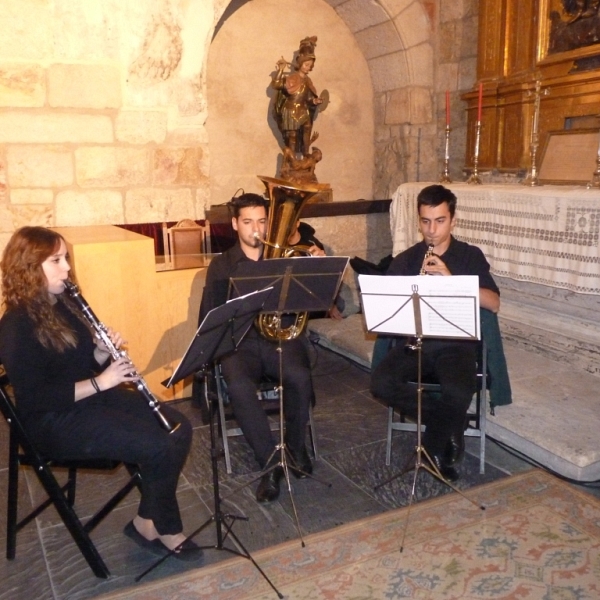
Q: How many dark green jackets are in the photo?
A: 1